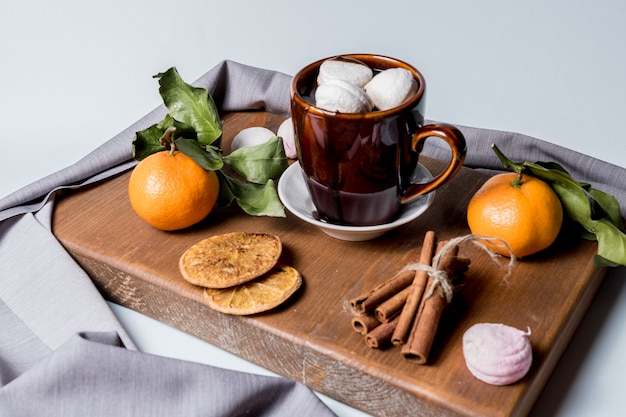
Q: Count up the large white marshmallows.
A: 3